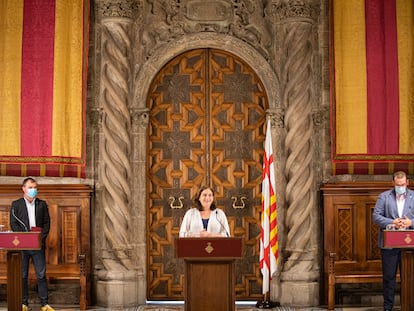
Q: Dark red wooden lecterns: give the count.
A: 3